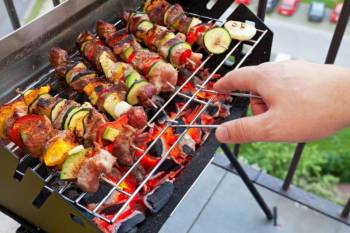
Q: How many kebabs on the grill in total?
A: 7